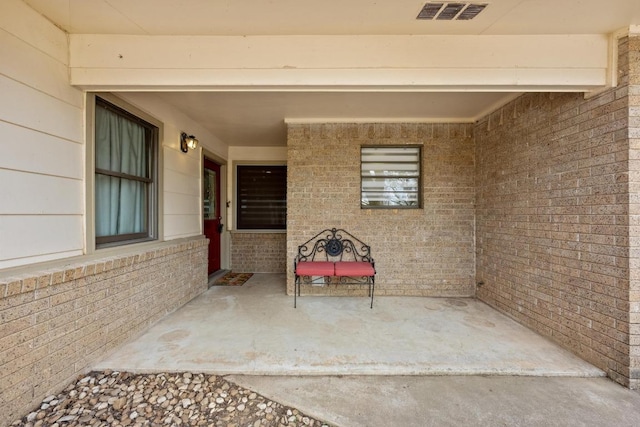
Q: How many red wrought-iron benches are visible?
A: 1